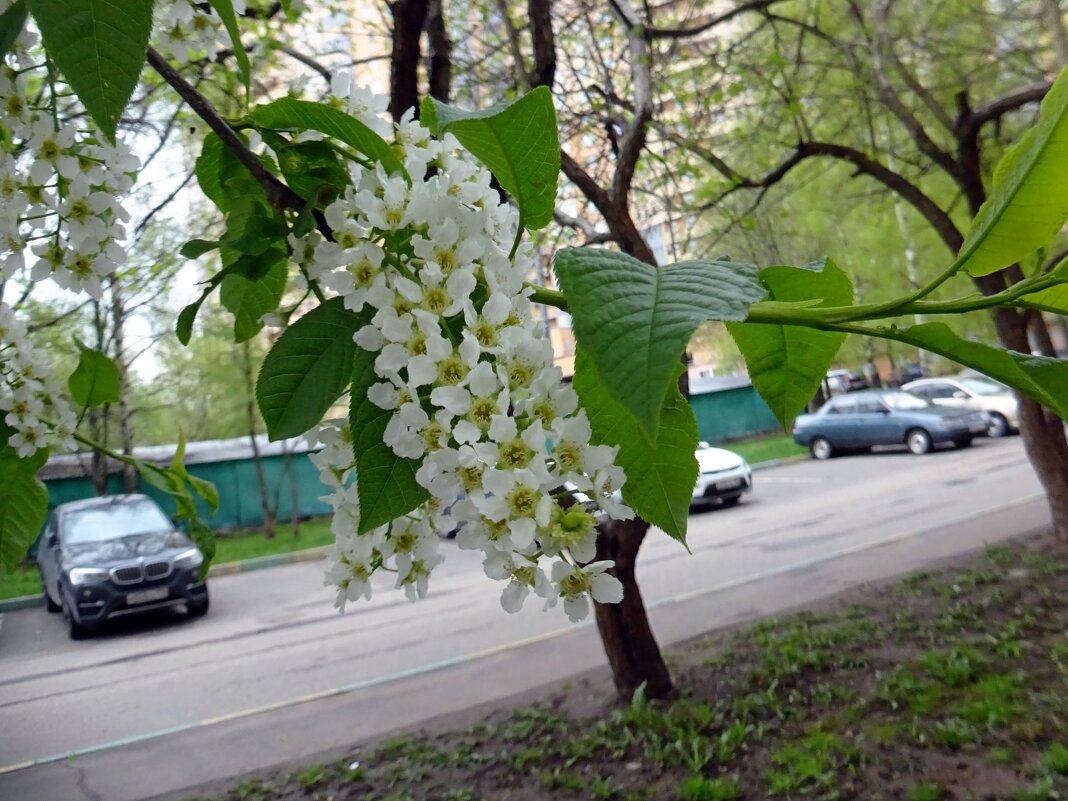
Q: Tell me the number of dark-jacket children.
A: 0